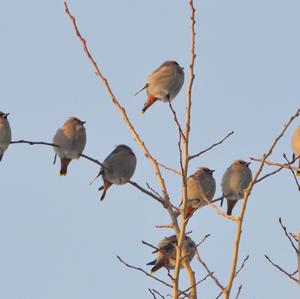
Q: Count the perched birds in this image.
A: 8